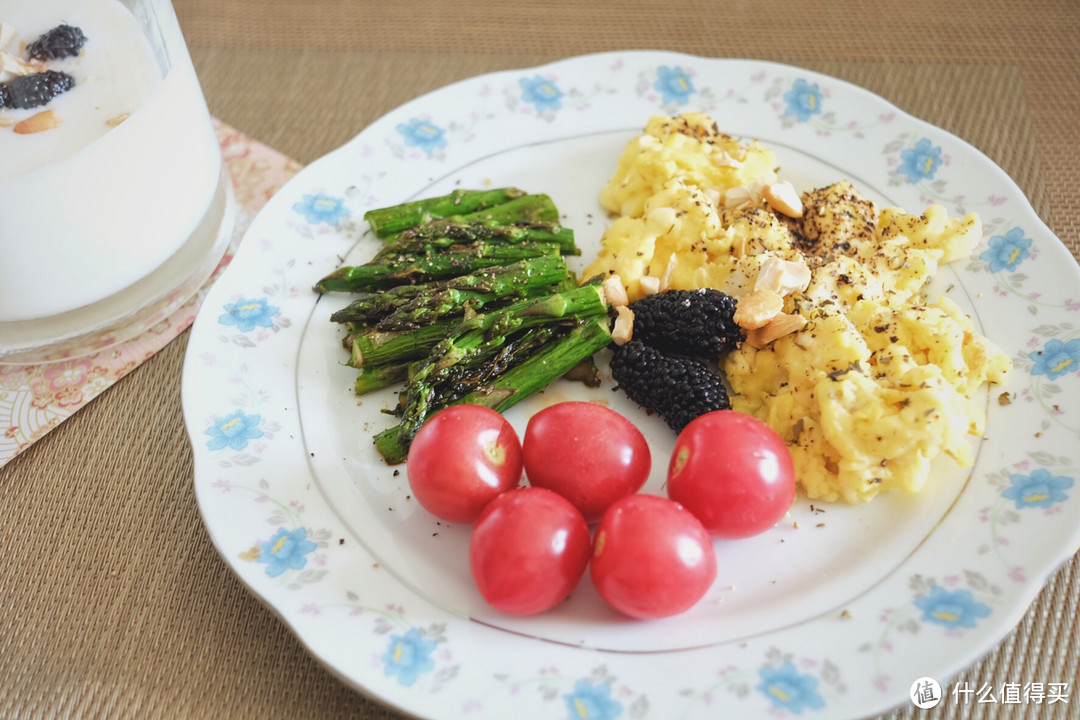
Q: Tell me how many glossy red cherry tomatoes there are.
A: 5